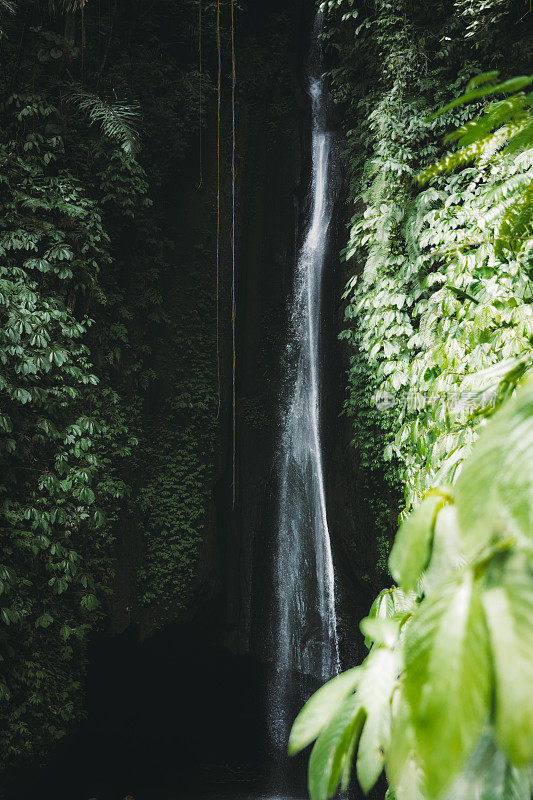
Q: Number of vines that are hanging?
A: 3